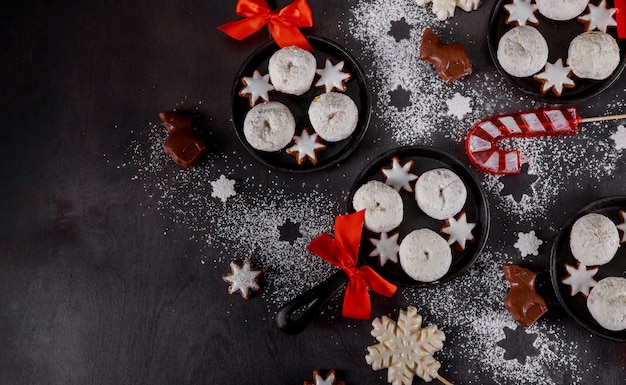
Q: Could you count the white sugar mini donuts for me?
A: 11